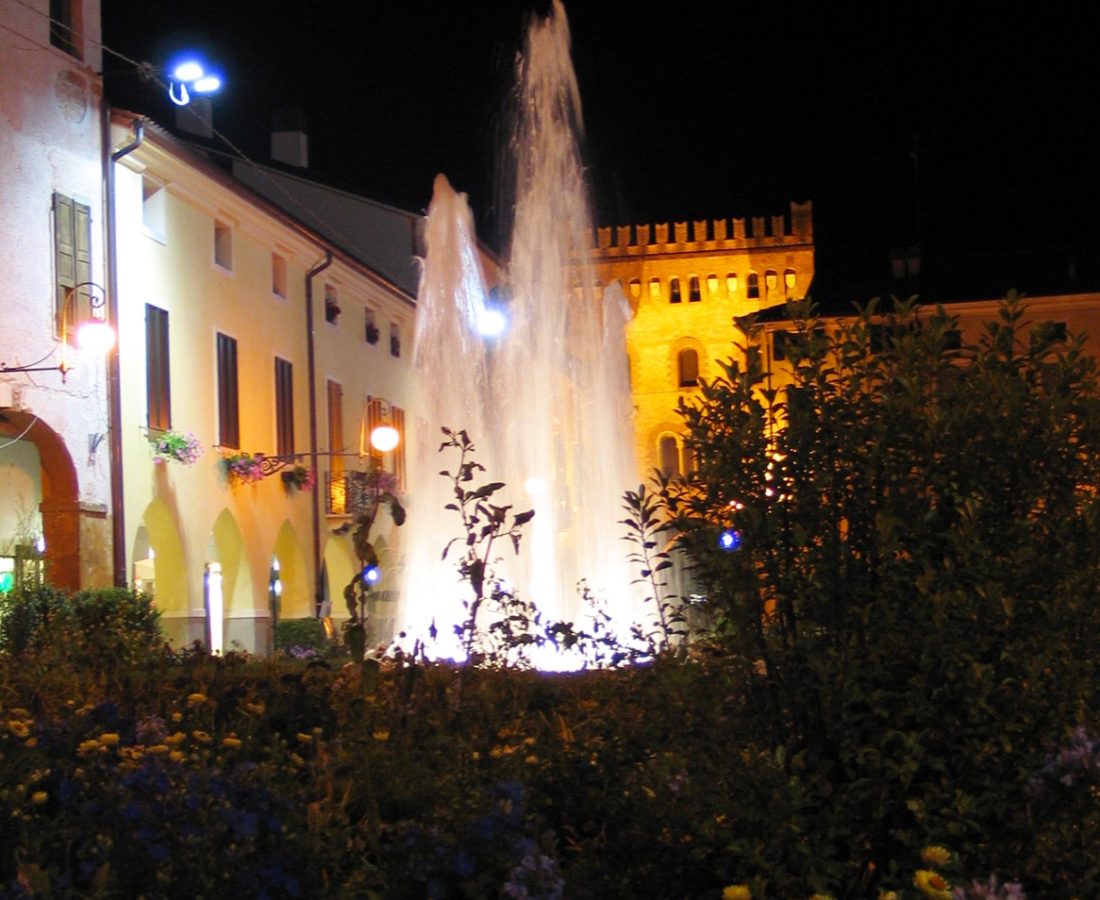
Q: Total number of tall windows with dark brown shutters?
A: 3